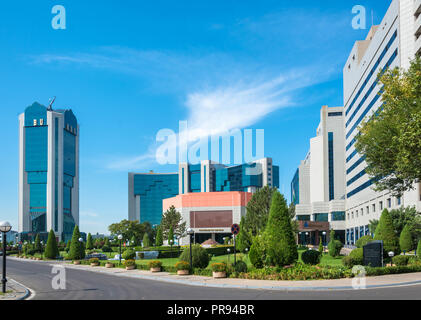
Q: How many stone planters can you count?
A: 7